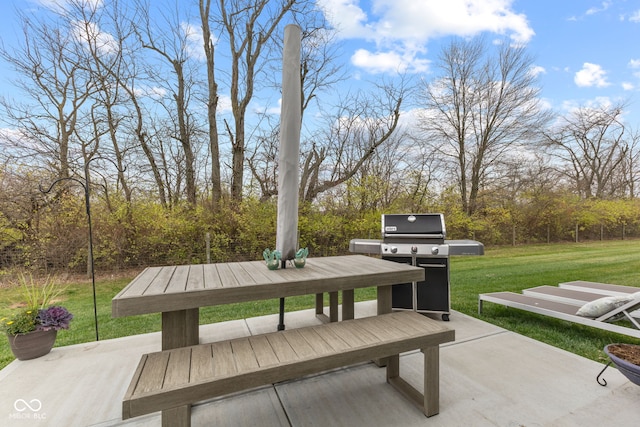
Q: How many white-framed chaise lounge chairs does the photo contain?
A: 3